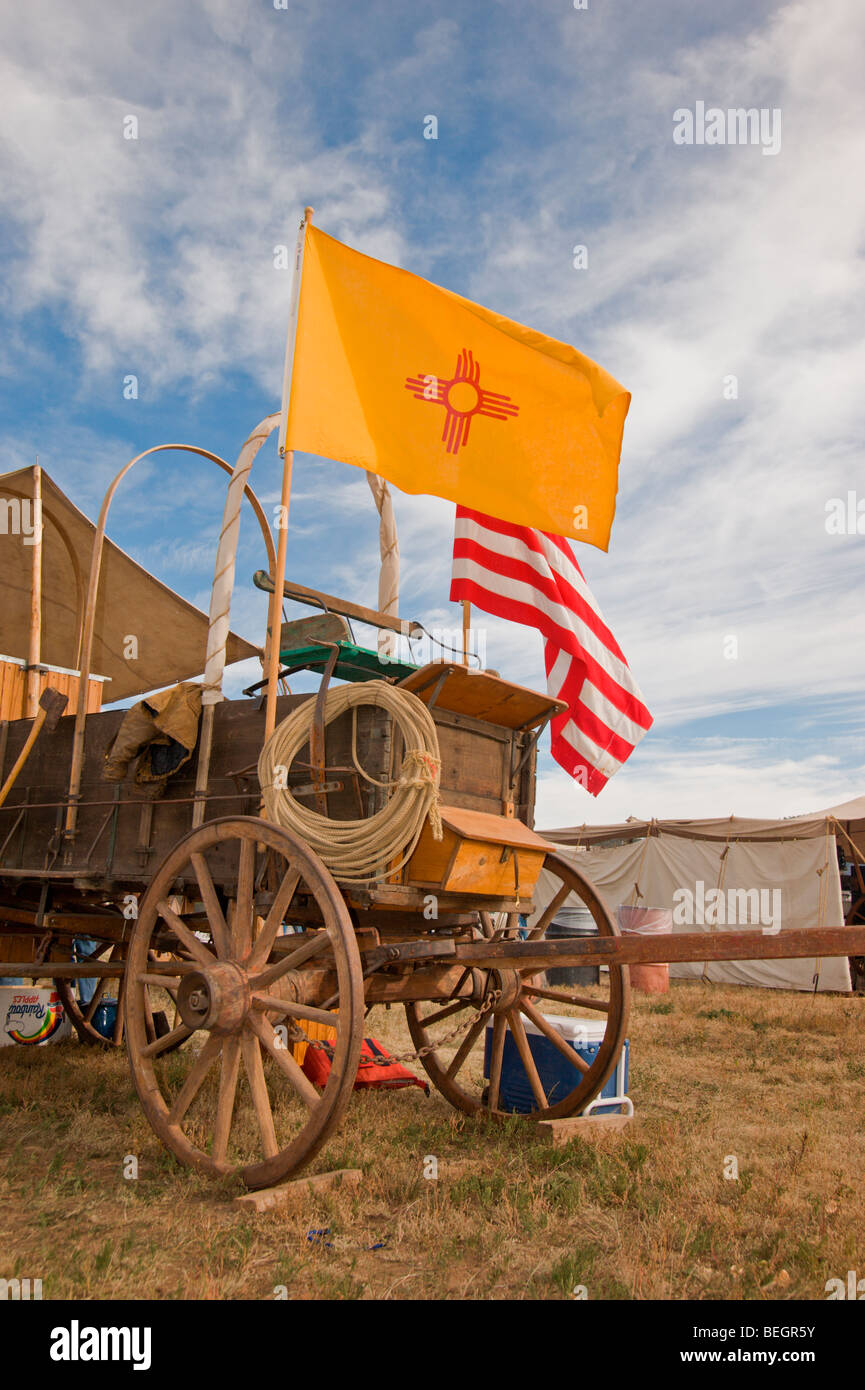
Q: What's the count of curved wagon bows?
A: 3